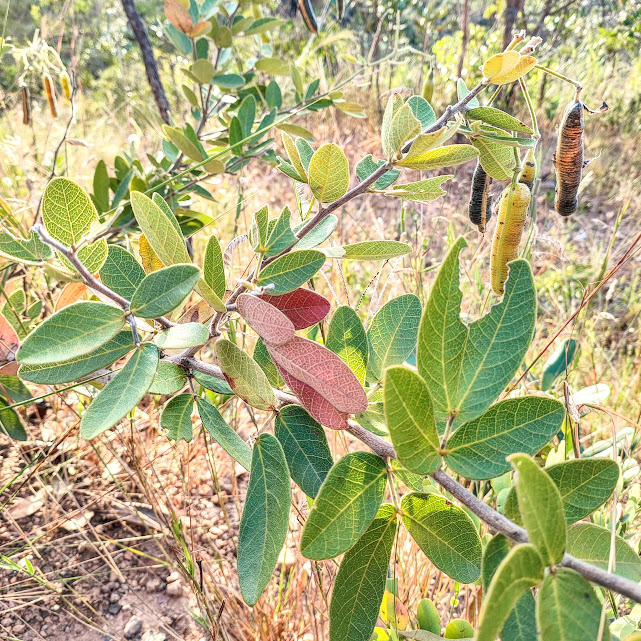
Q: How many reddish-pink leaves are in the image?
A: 4